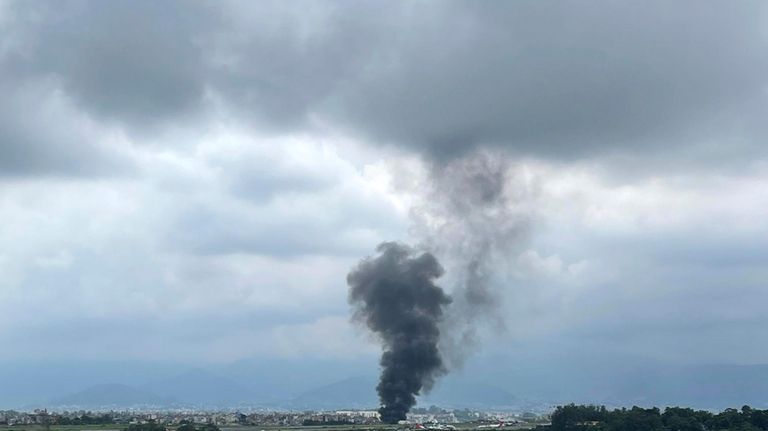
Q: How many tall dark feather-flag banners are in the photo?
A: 0